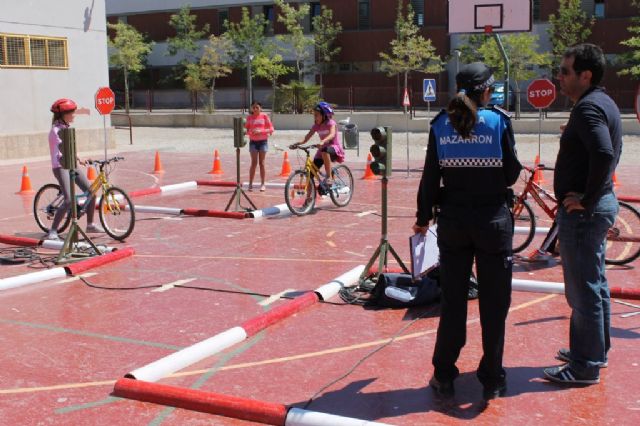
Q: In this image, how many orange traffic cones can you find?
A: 8